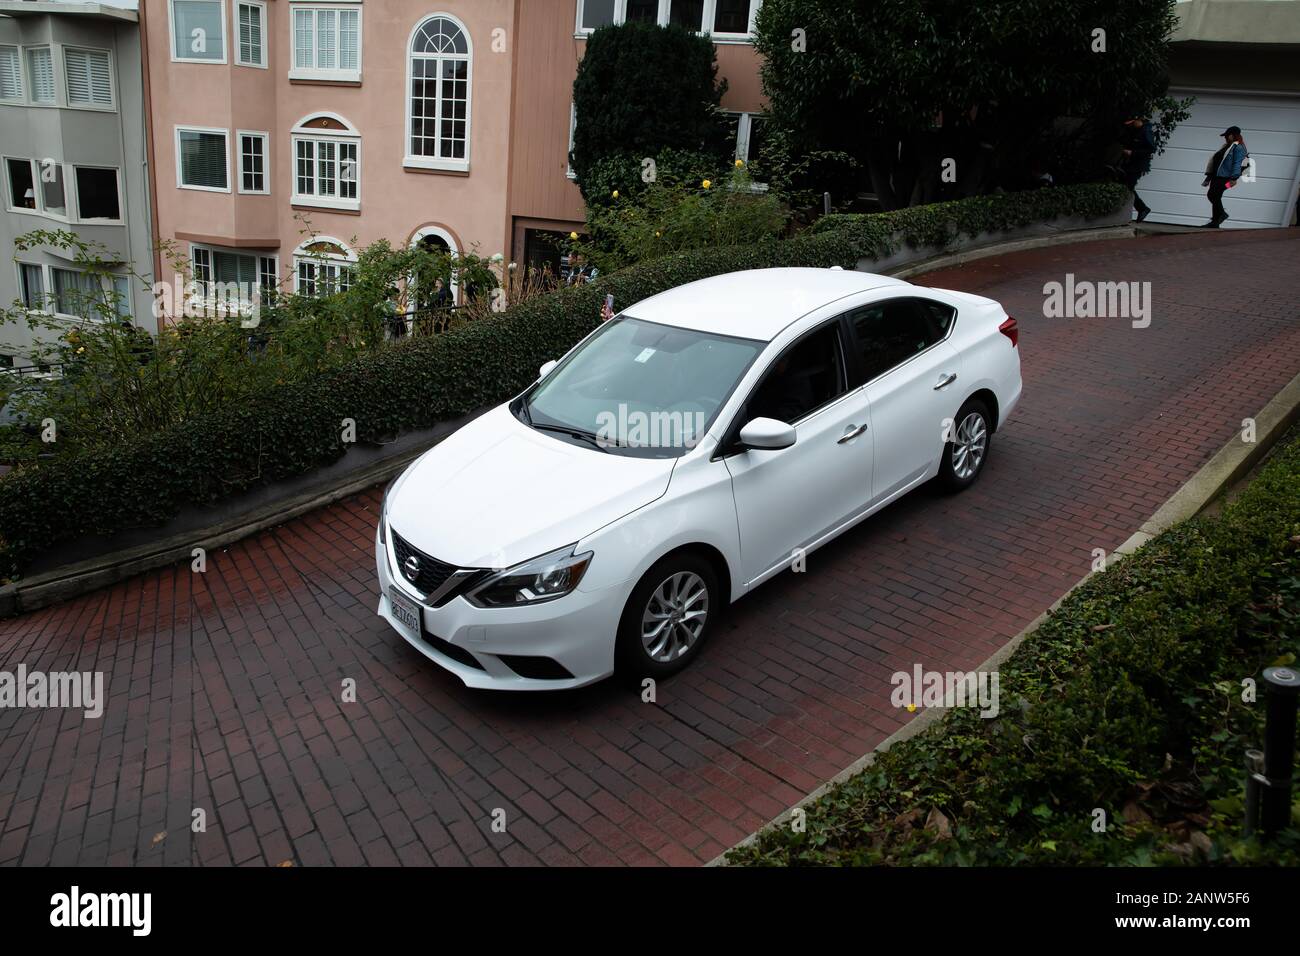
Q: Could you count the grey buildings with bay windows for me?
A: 1